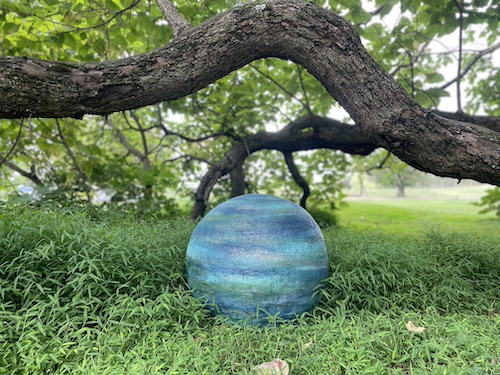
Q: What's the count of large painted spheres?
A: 1